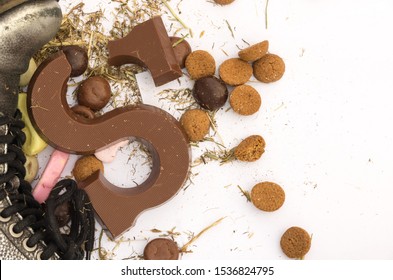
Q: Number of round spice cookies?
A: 11